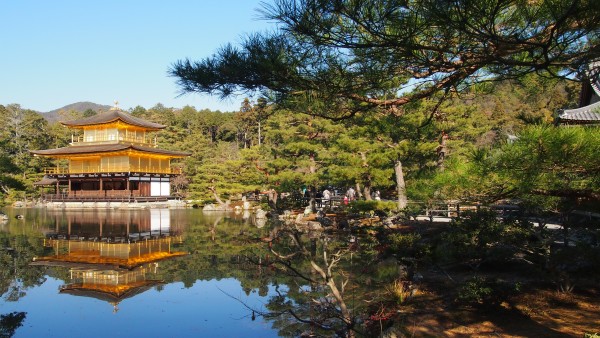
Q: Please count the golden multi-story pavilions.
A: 1